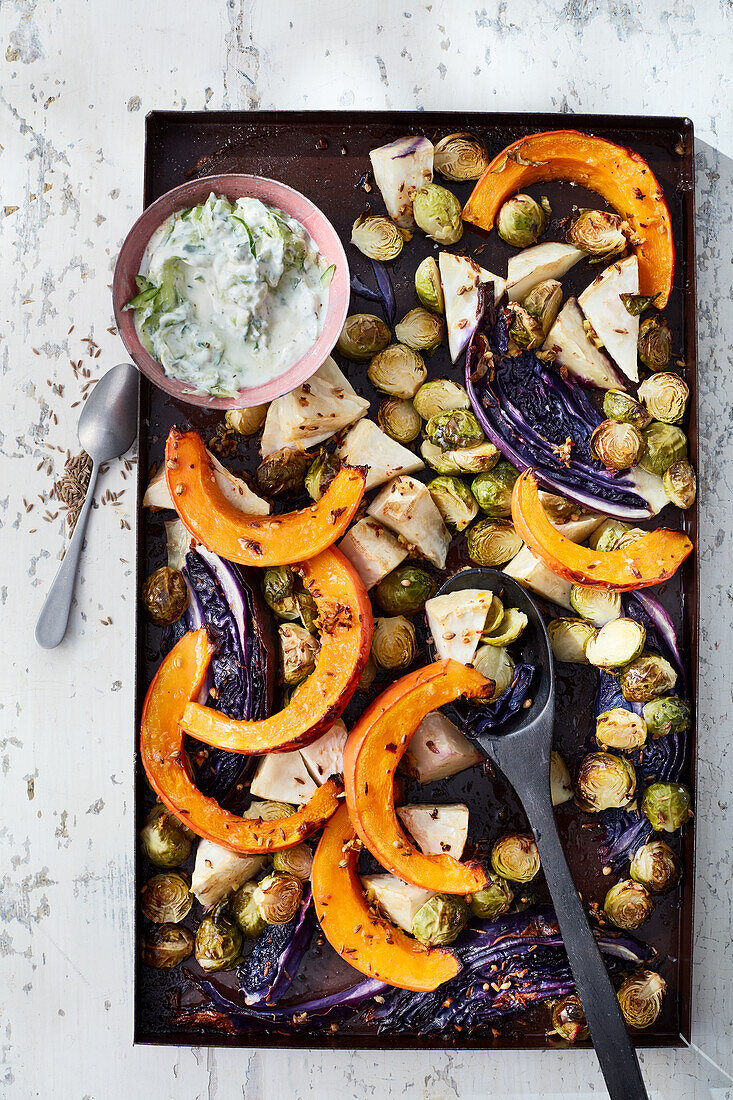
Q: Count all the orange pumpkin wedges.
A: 7